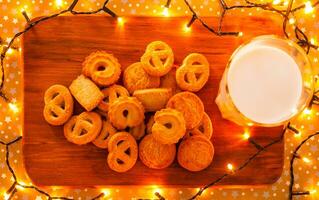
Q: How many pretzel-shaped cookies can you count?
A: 8